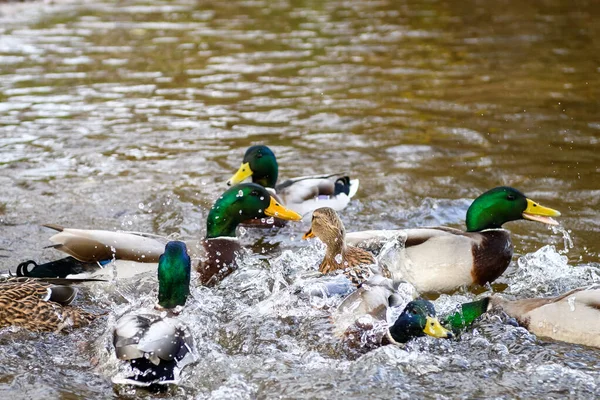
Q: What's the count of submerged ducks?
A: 1